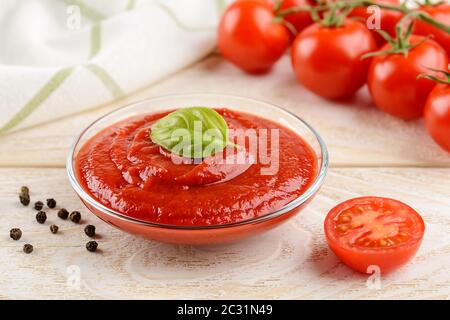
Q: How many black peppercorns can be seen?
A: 12